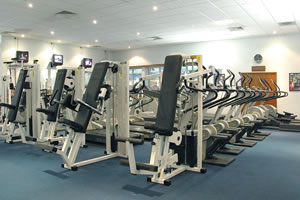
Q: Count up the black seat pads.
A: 4